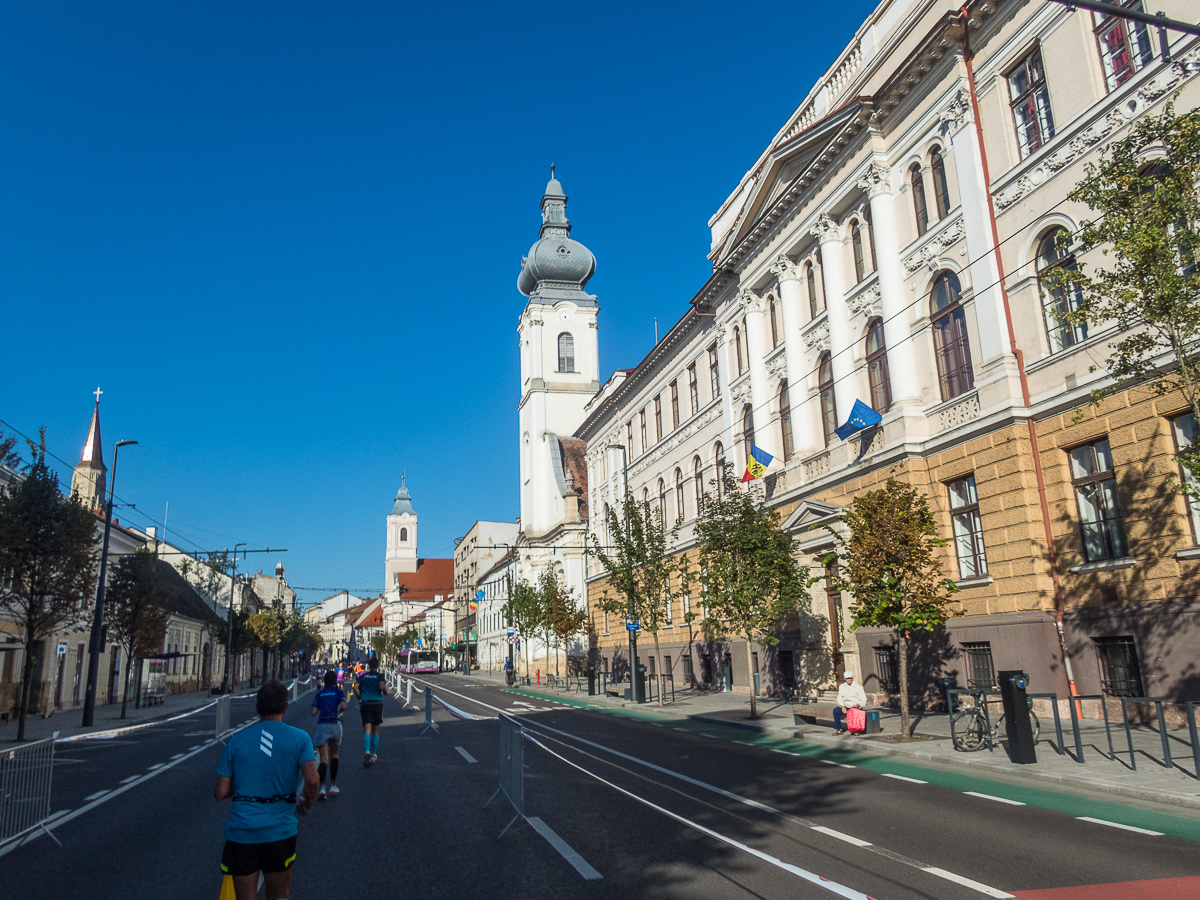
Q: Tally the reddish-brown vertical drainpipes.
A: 1